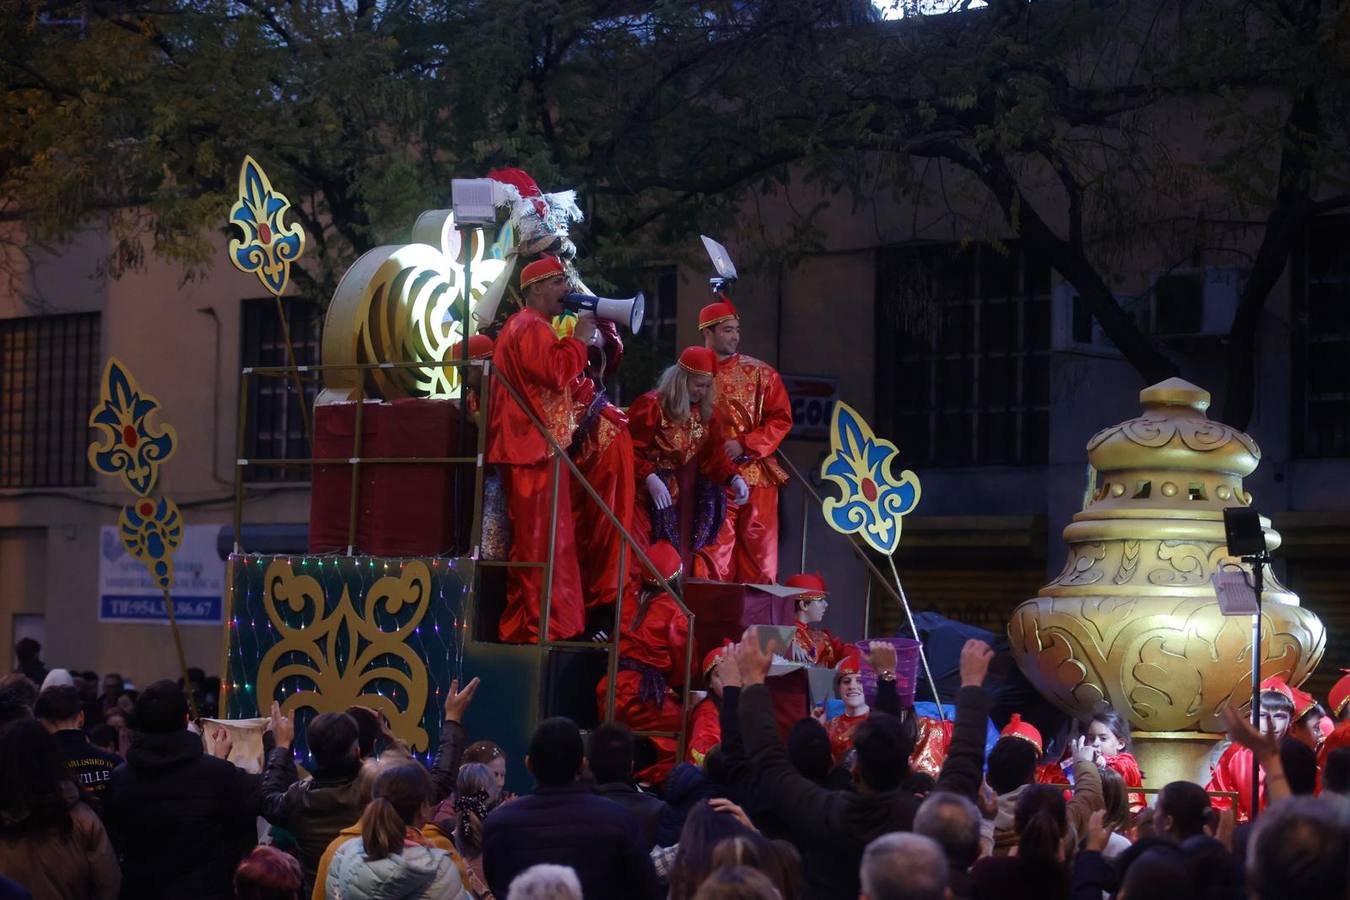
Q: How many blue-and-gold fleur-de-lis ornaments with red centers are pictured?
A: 3